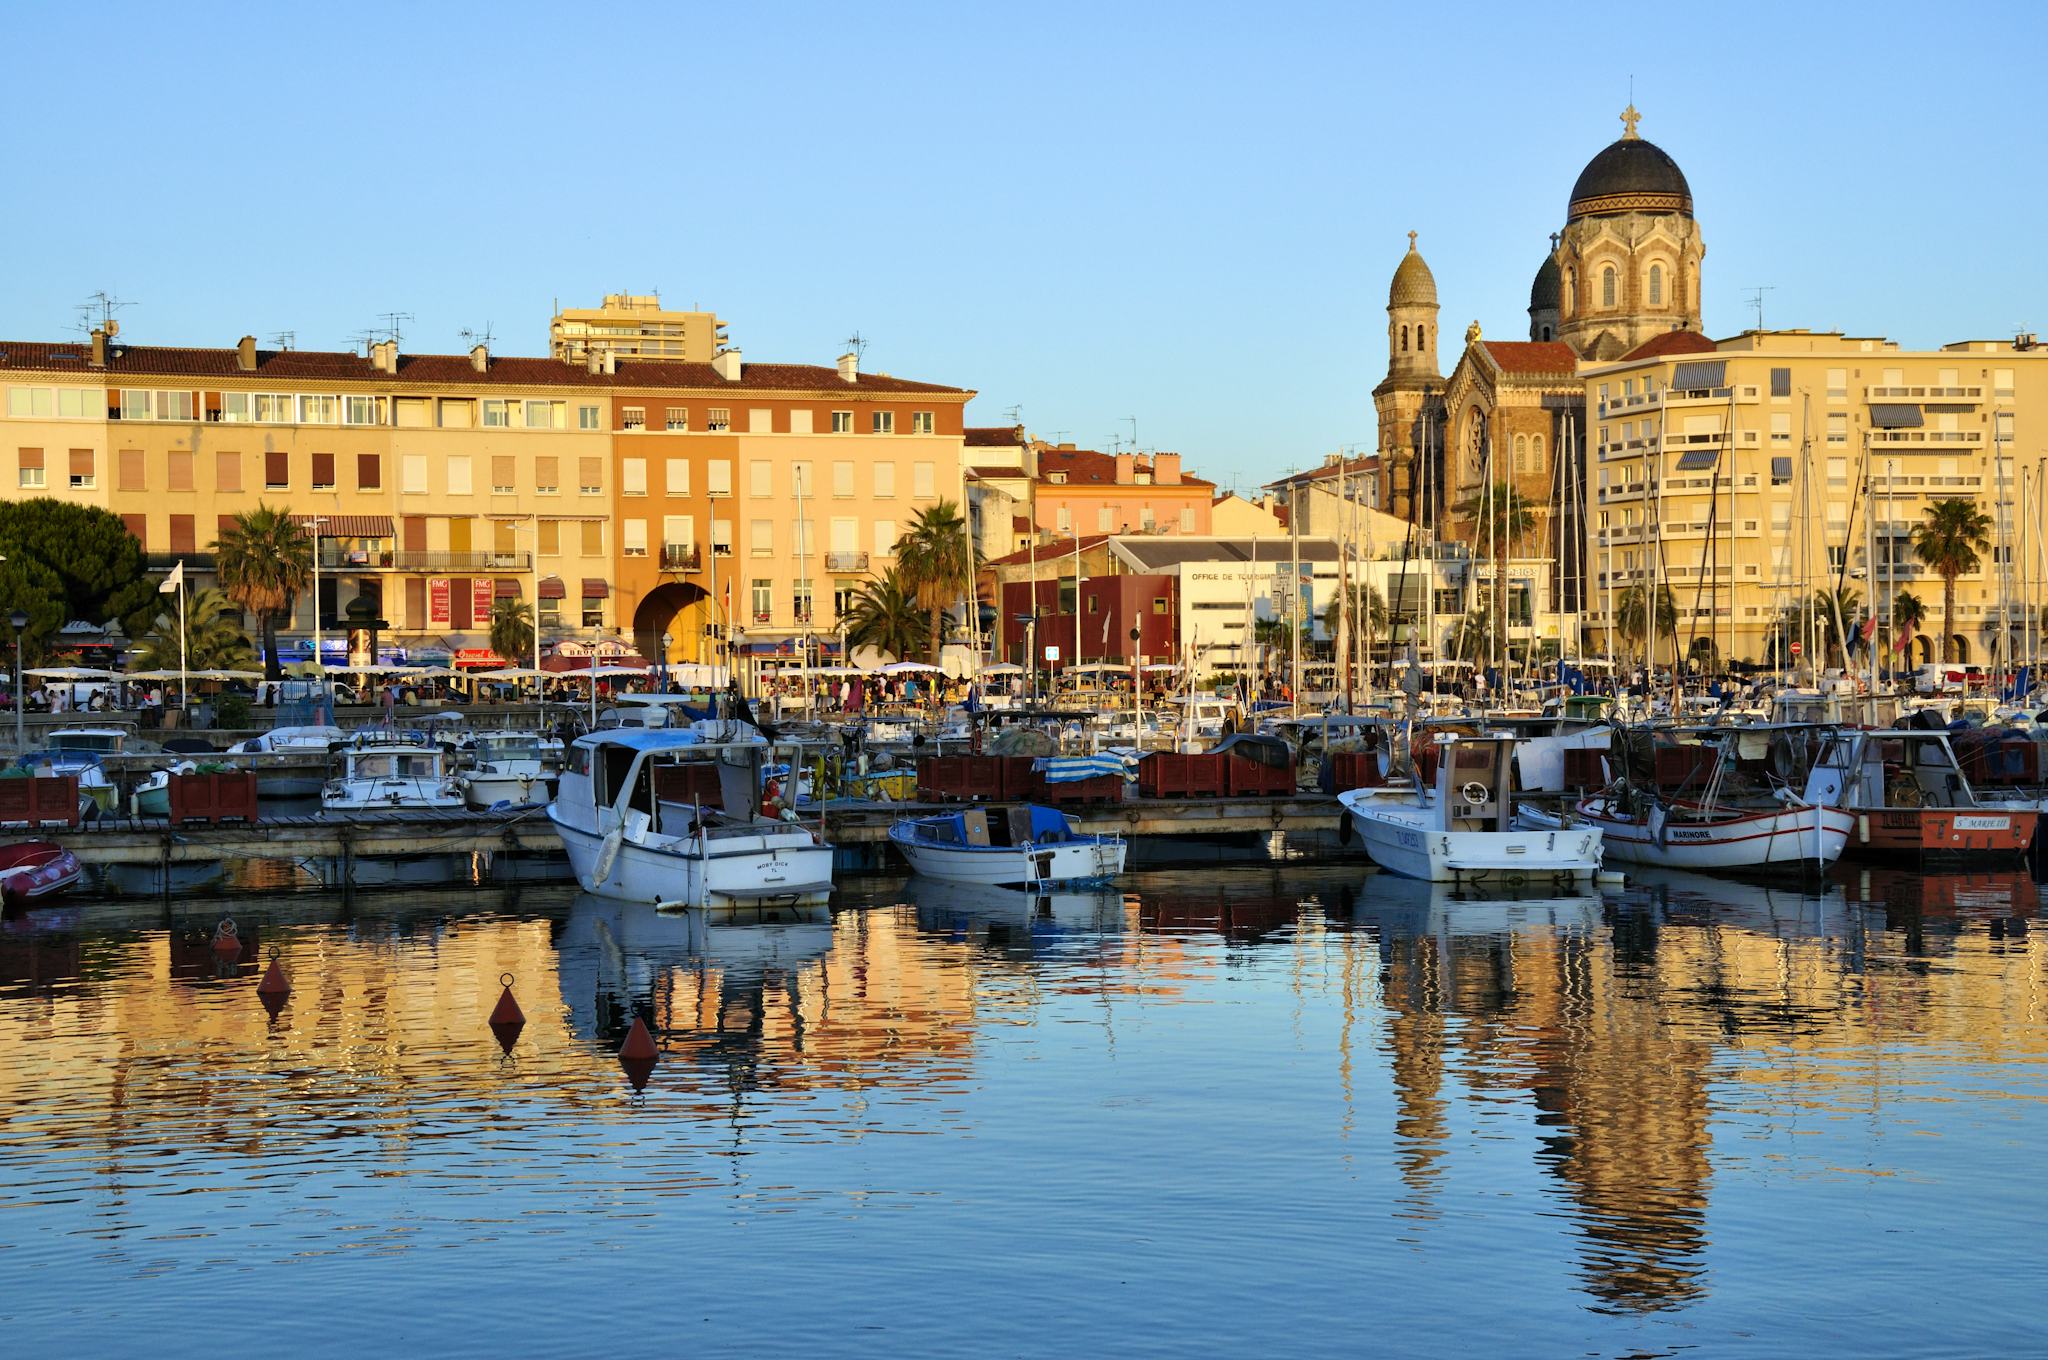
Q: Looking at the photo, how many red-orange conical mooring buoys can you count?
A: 4